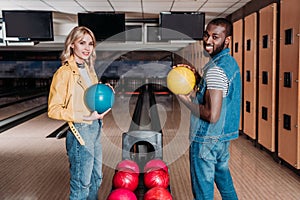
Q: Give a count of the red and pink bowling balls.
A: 6